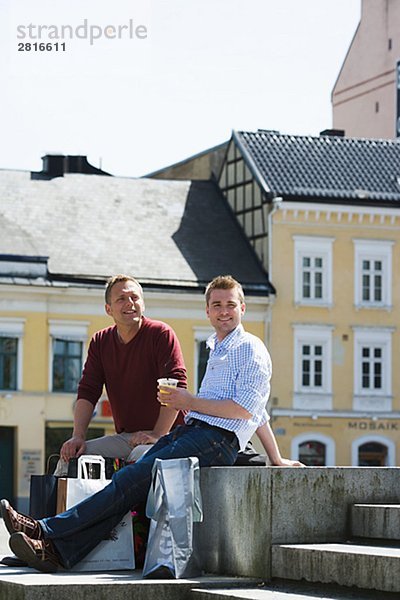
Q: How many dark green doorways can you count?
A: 1